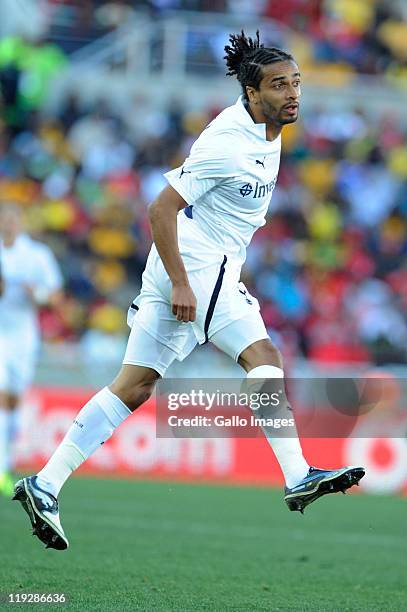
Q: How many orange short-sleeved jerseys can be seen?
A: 0